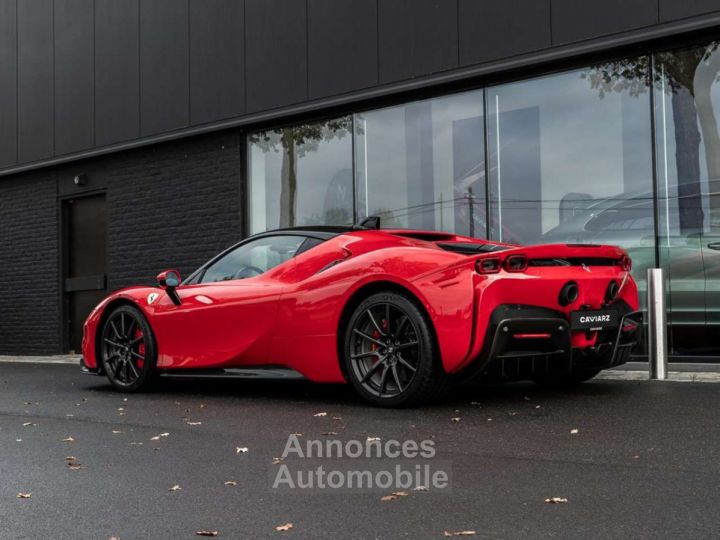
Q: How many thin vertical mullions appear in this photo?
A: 3